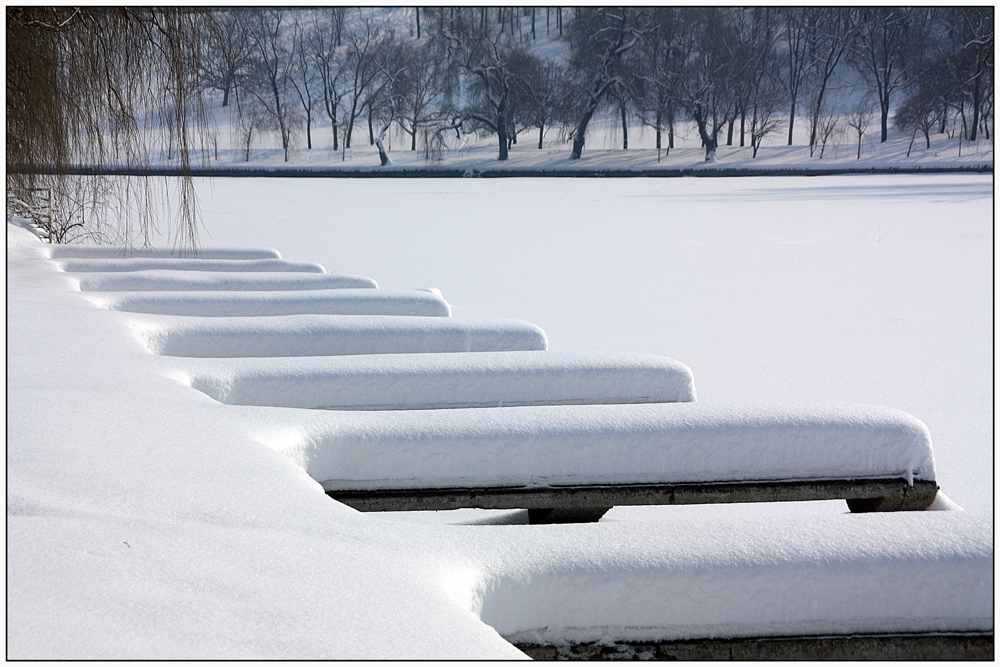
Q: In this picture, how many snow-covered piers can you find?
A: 8